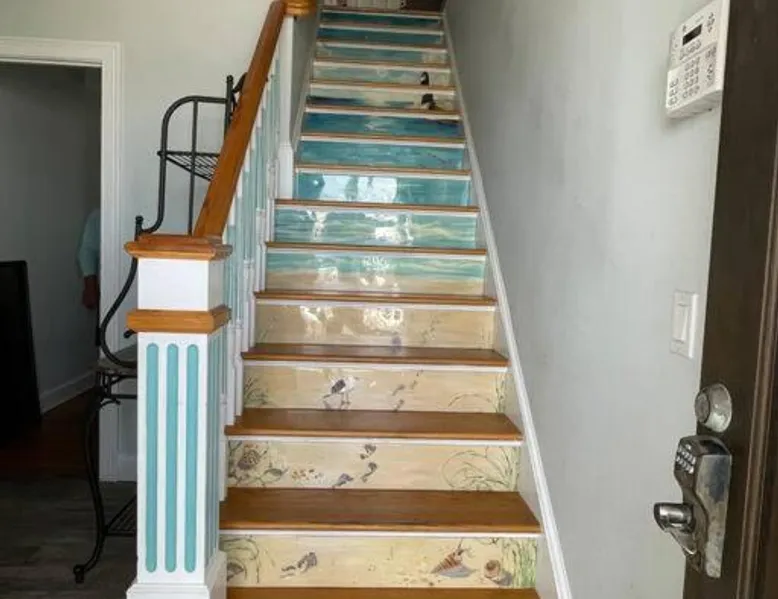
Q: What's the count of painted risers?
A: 14